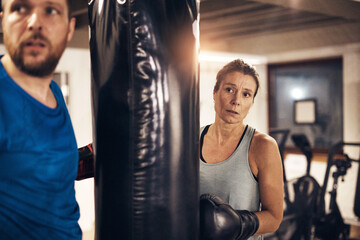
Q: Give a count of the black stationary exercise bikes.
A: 2